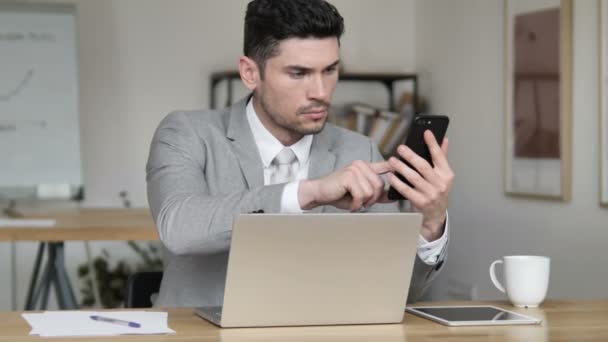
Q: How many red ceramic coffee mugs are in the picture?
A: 0